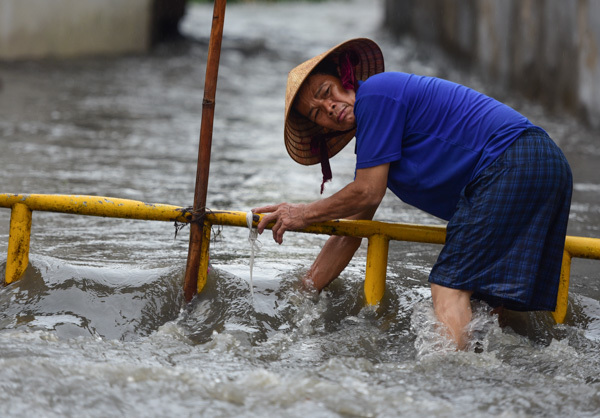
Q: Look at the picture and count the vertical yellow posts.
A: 4